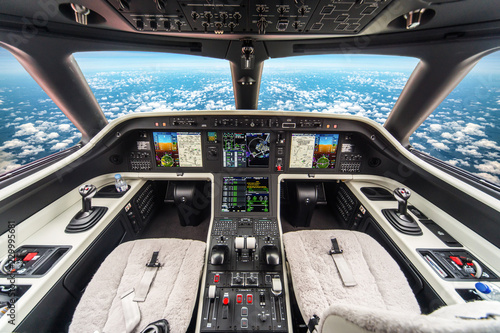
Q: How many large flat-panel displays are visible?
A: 4